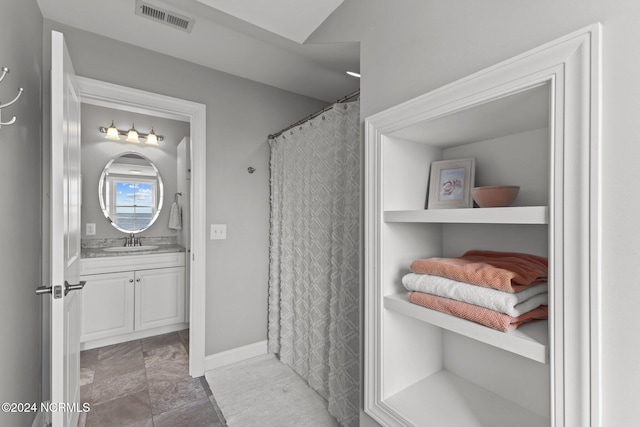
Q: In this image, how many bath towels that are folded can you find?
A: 3